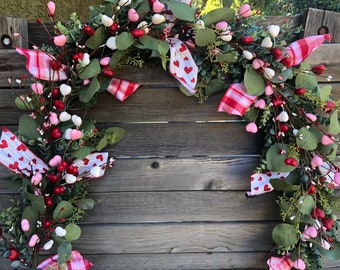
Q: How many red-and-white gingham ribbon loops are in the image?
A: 6